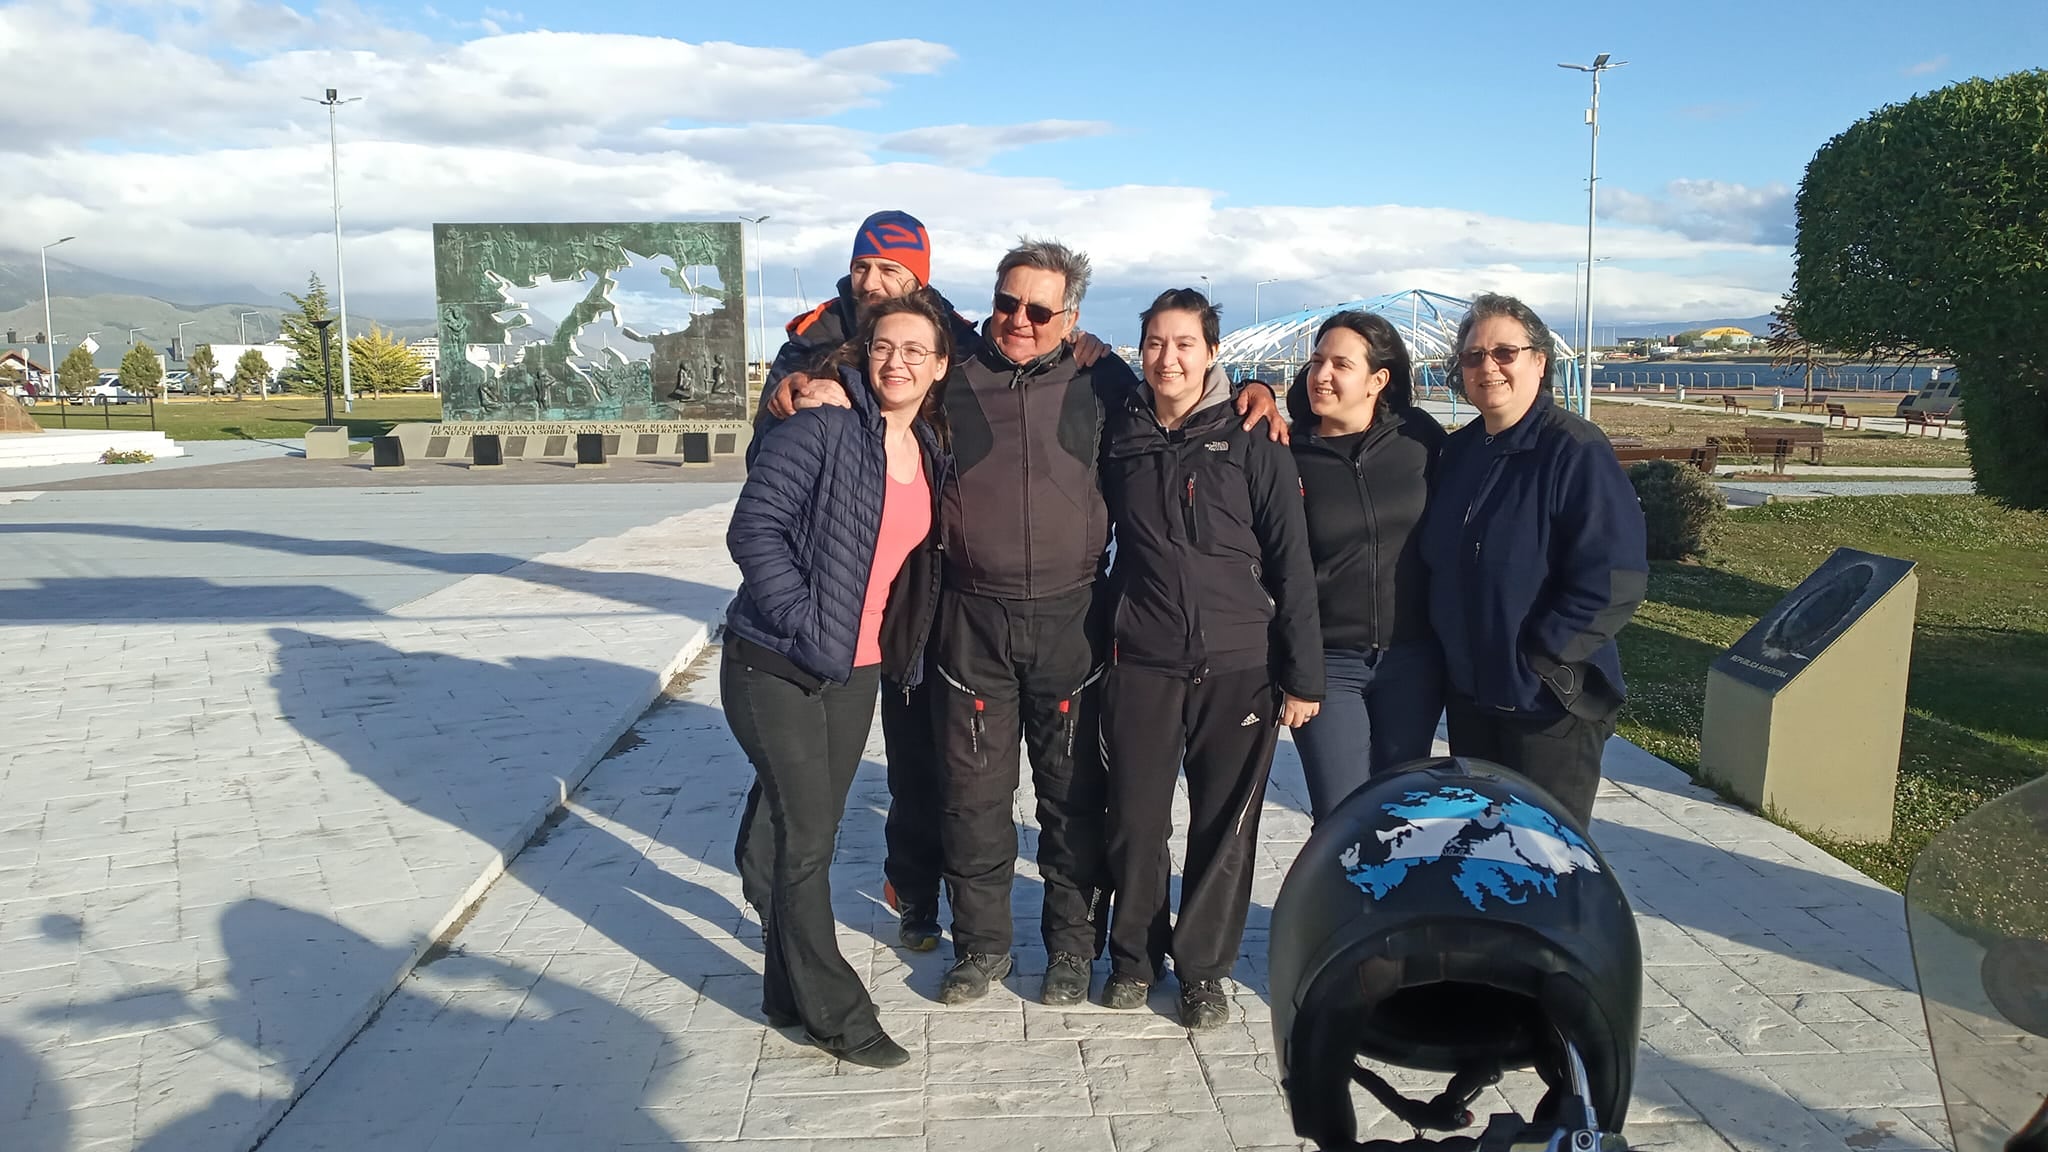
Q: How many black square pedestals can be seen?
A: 4